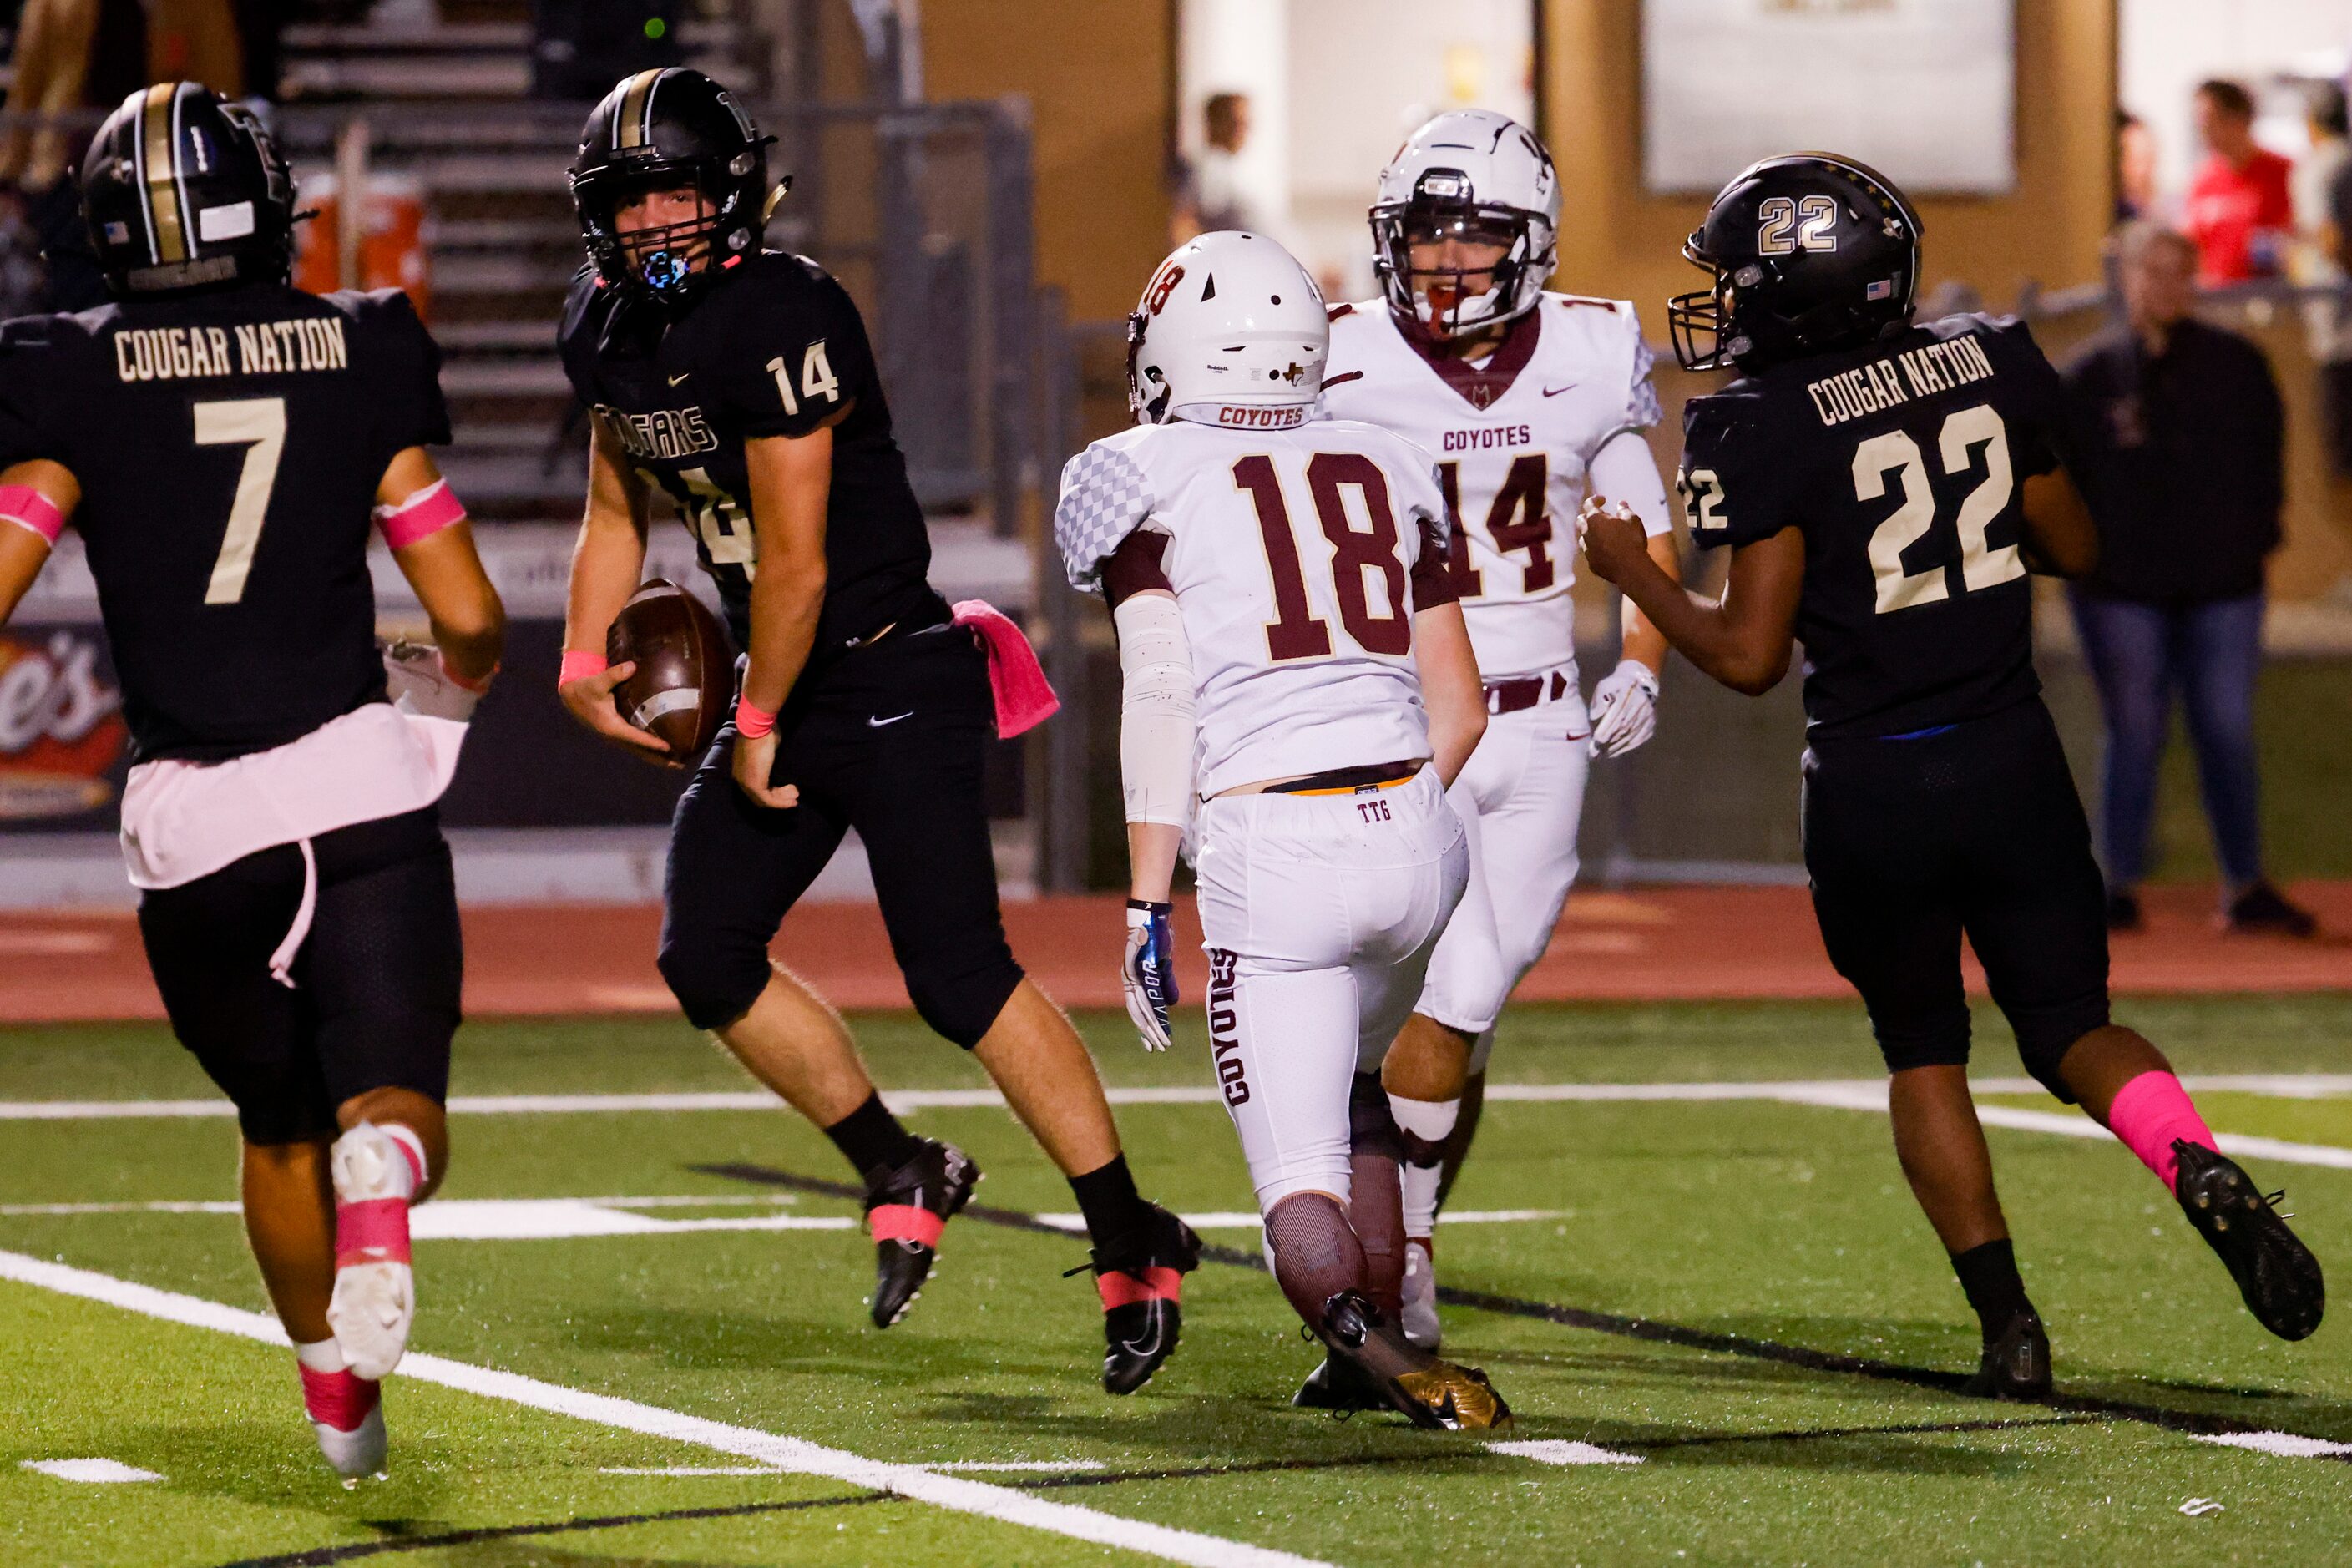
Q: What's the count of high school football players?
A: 5